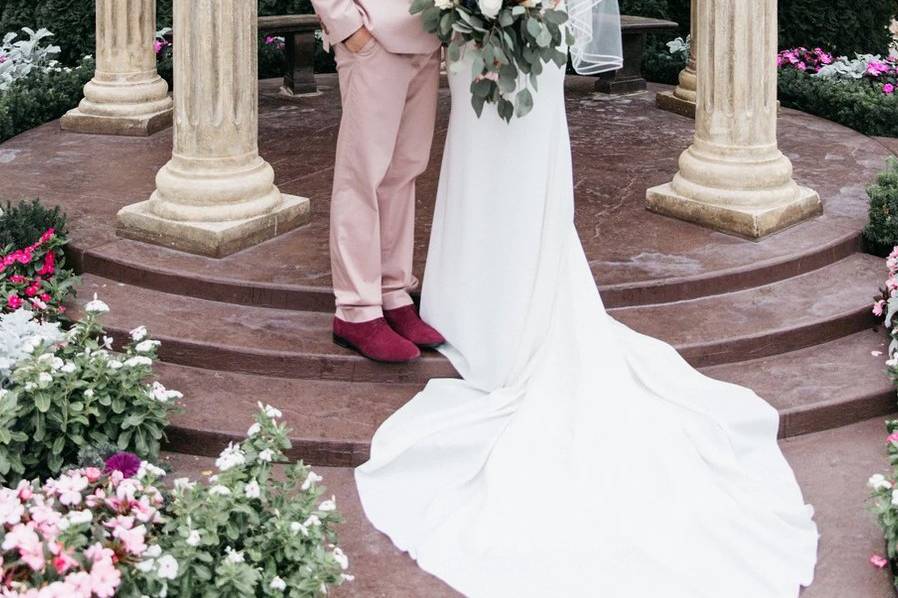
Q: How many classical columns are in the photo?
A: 4